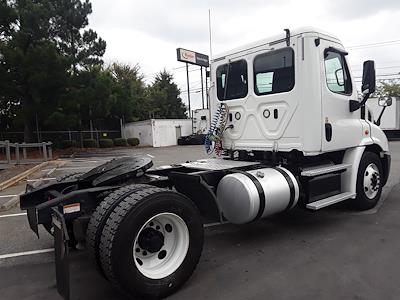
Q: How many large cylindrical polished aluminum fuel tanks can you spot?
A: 1